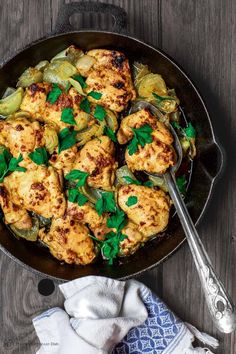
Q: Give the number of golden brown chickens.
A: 8